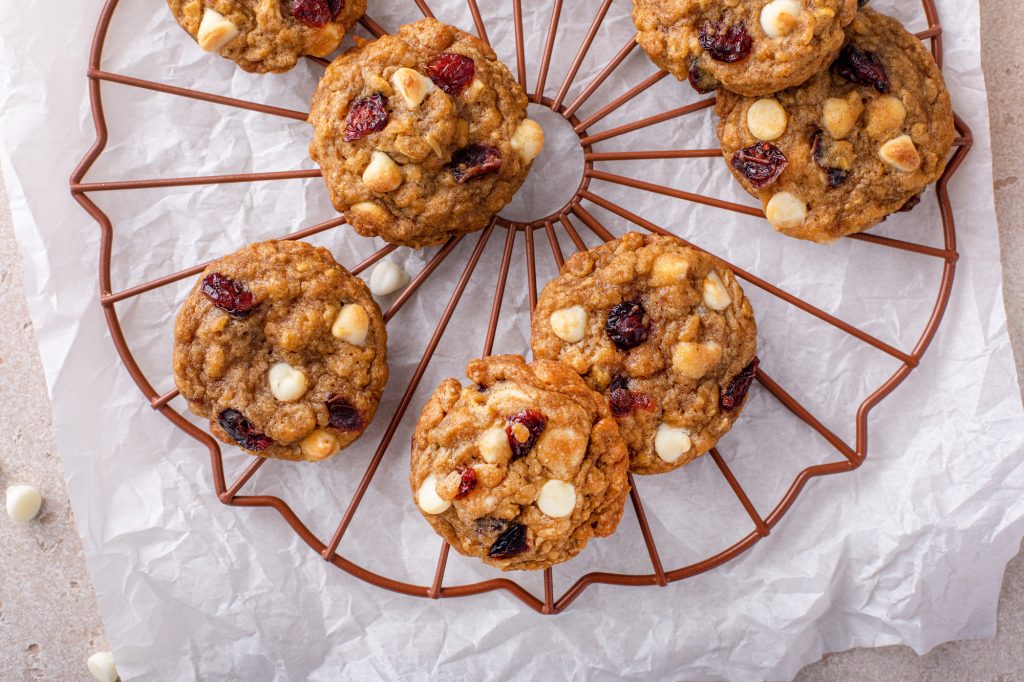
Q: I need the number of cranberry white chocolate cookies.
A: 7